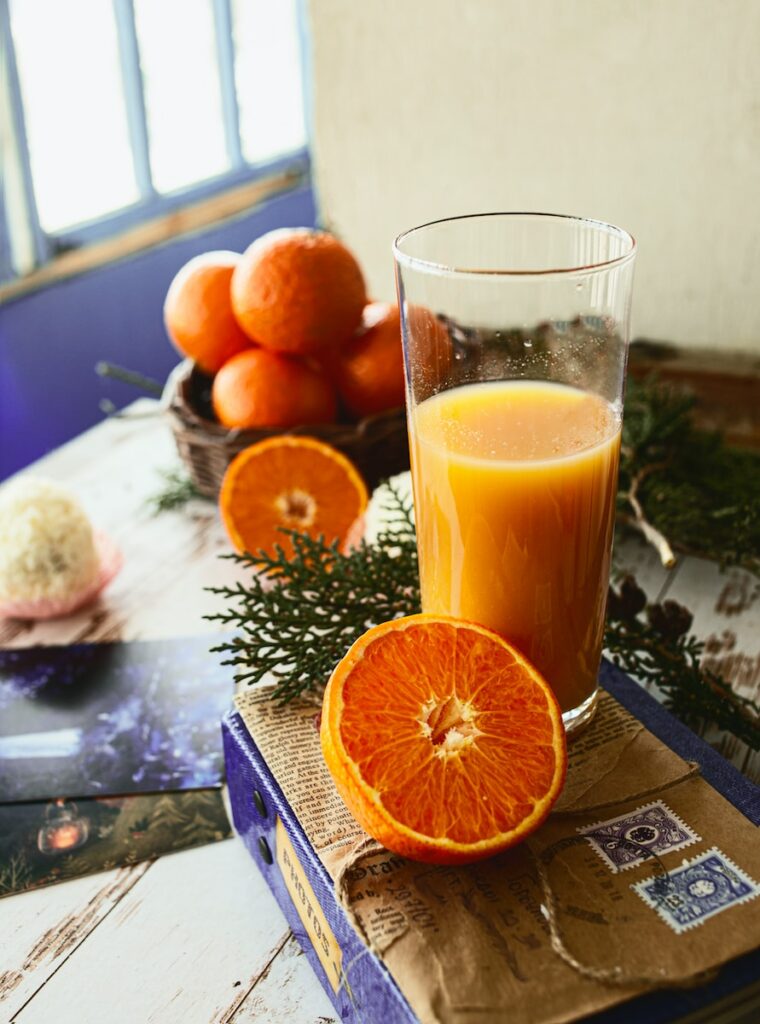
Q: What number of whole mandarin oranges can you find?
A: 4